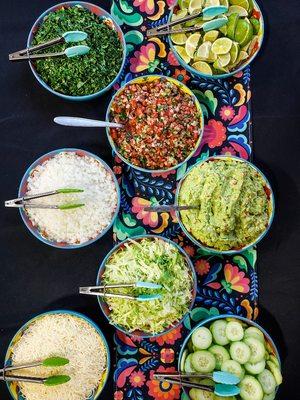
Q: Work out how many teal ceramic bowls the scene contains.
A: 8